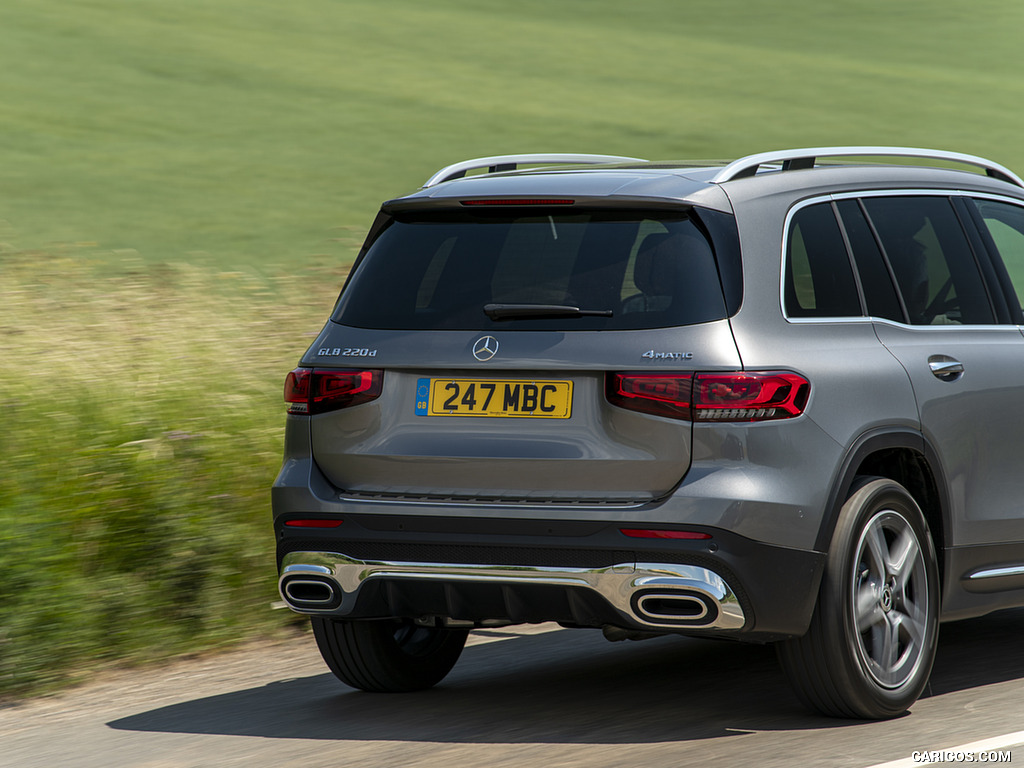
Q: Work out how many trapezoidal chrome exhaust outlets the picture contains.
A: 2